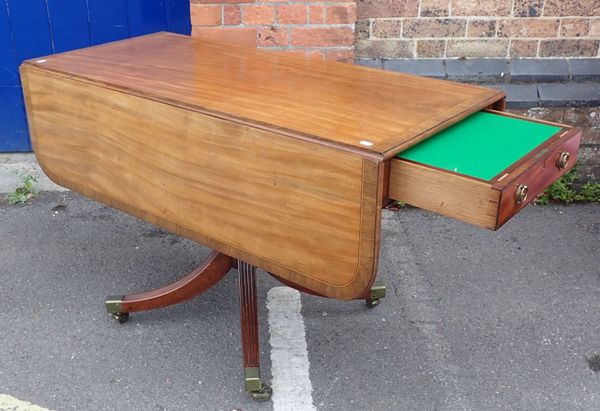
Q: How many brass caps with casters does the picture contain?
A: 3